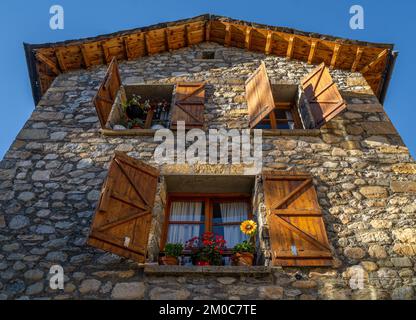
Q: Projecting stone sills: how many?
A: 3